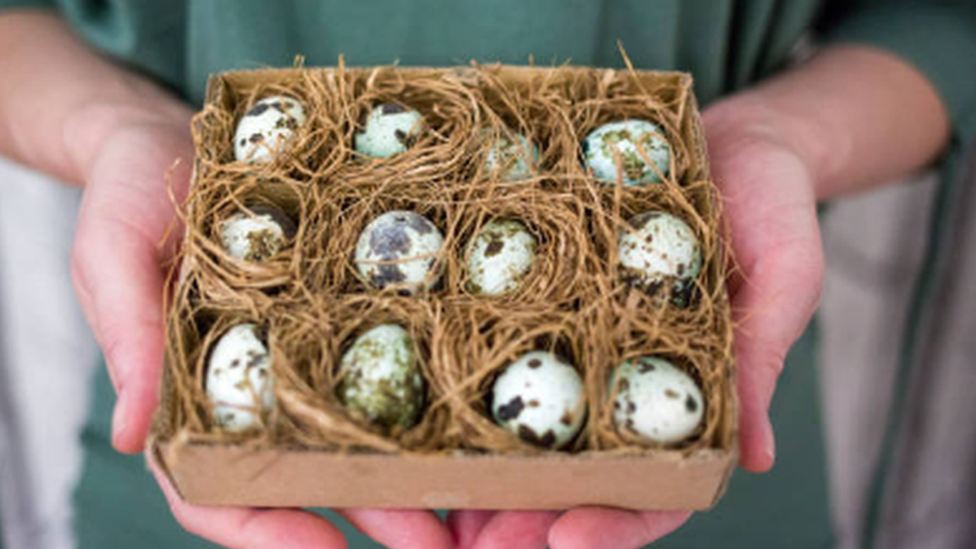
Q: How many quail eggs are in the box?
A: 12